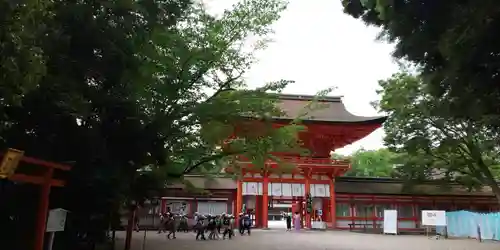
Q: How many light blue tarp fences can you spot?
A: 1